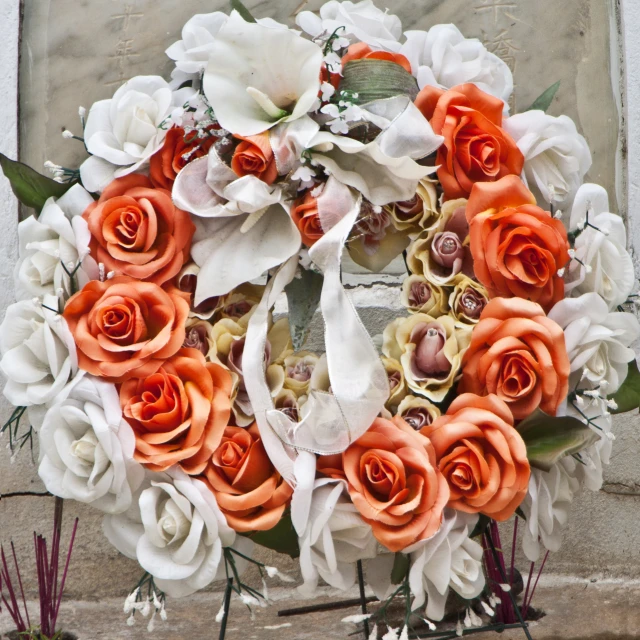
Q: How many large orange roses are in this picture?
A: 9